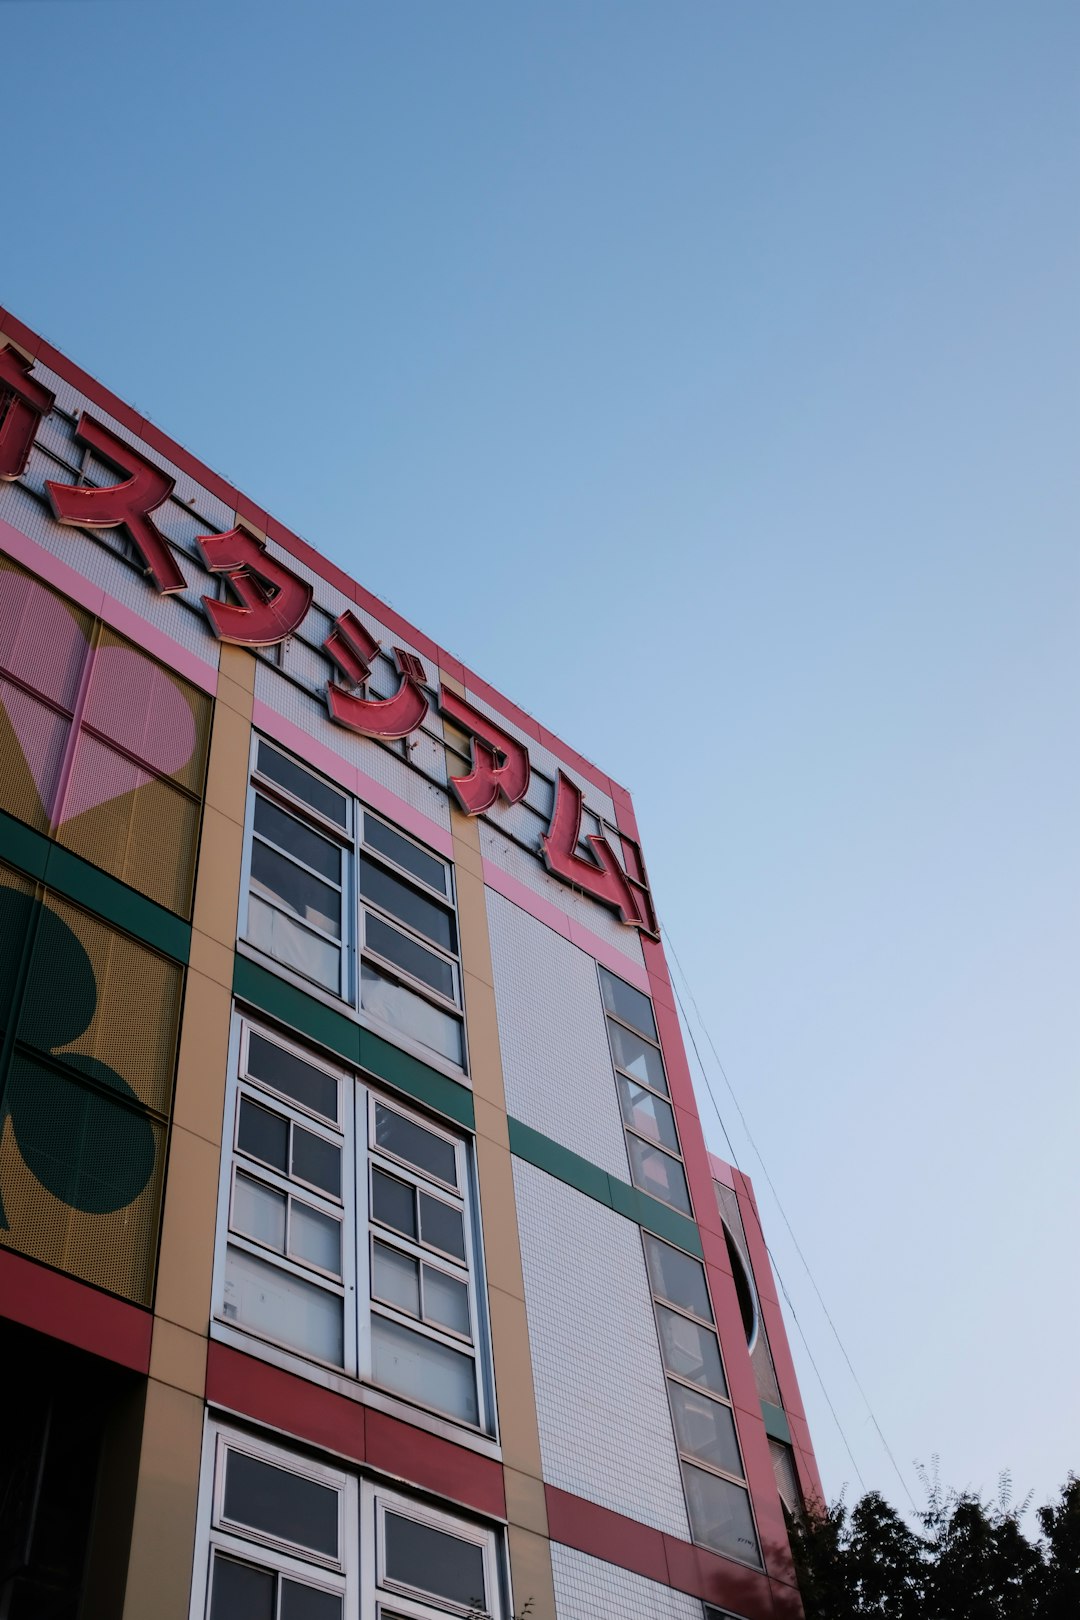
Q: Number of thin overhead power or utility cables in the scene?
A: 2